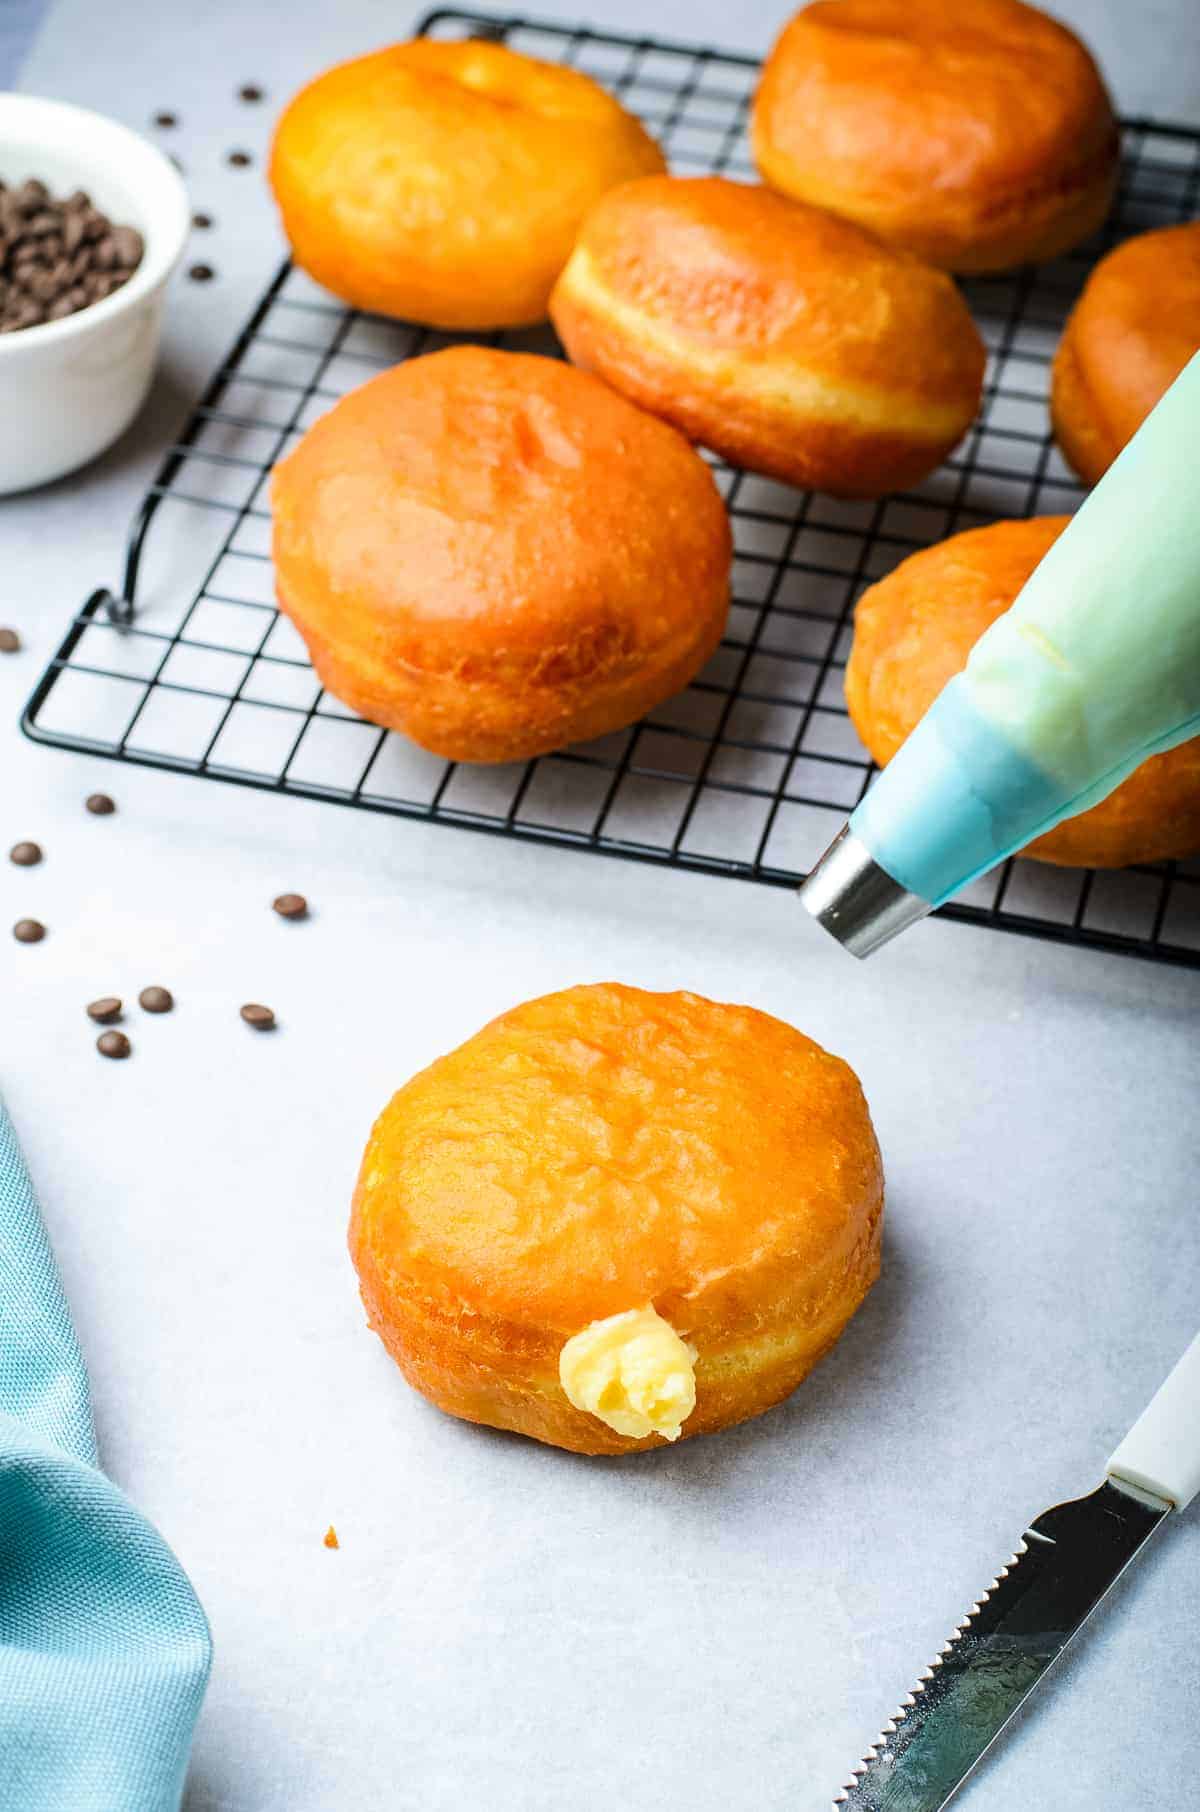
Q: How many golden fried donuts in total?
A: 7